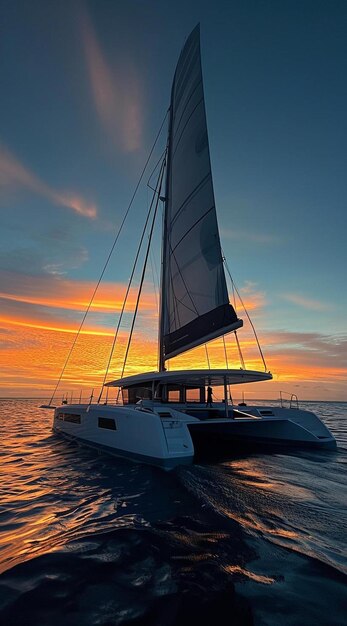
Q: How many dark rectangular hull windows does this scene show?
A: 2